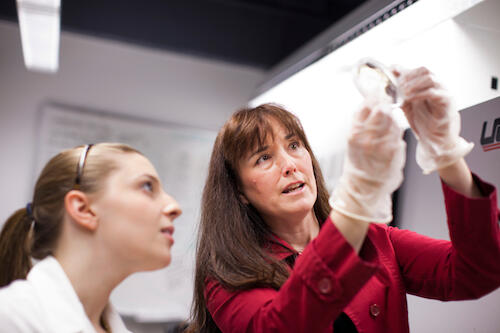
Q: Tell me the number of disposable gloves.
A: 2